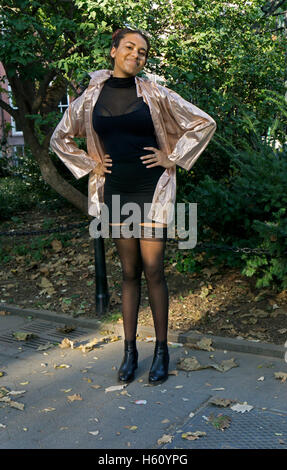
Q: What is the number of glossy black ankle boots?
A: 2